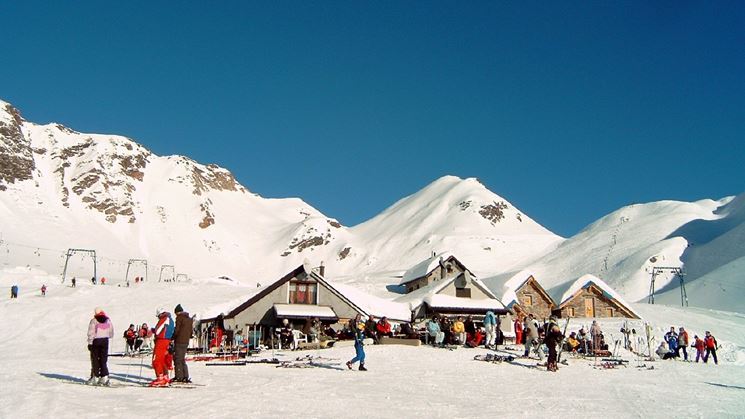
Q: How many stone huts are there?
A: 2